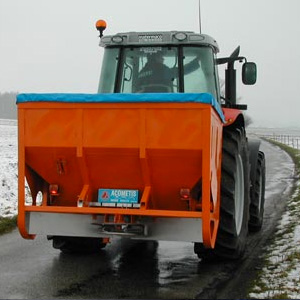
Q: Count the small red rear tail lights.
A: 2